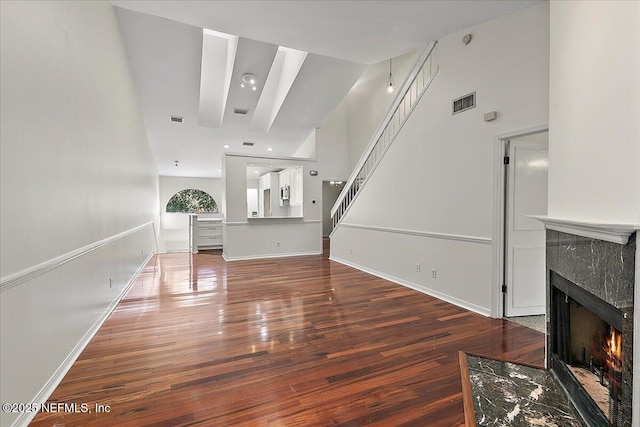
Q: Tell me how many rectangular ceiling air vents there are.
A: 3